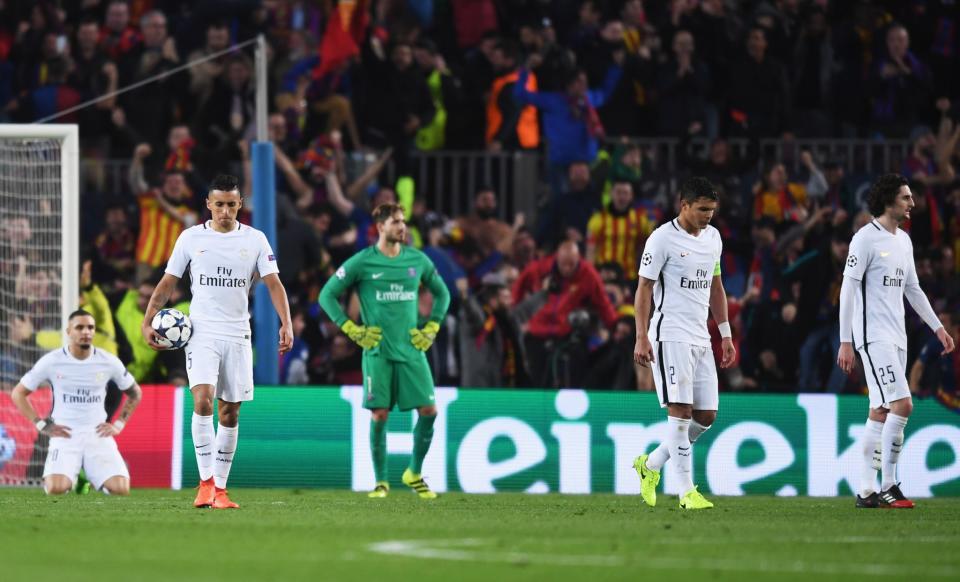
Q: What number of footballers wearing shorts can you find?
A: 5